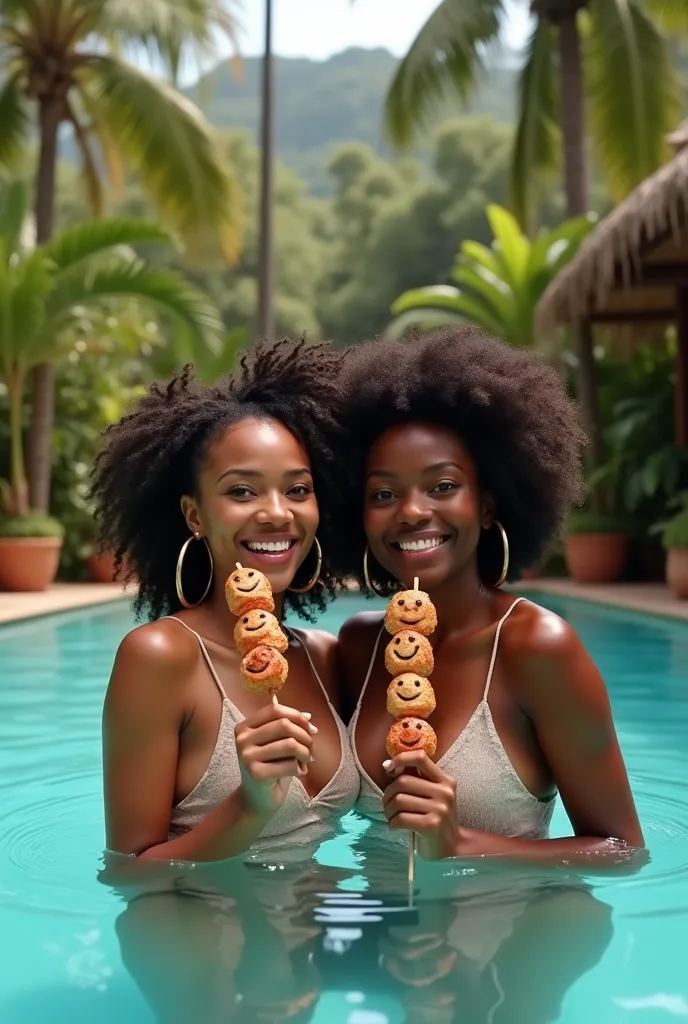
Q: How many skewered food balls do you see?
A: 7